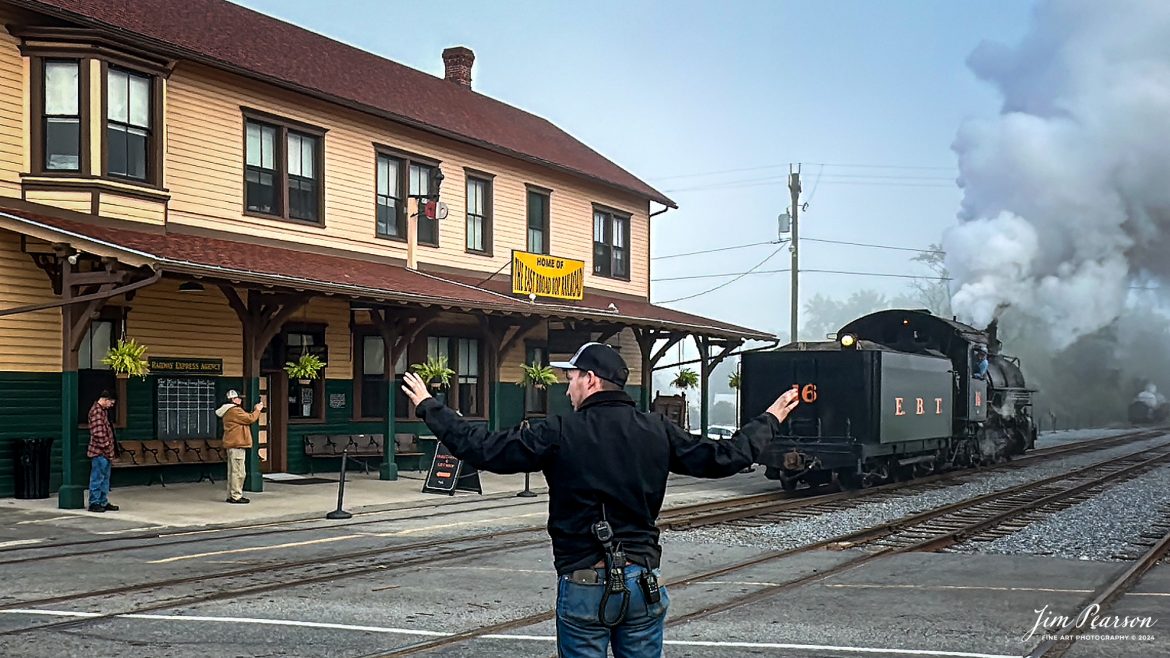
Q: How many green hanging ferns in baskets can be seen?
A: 6